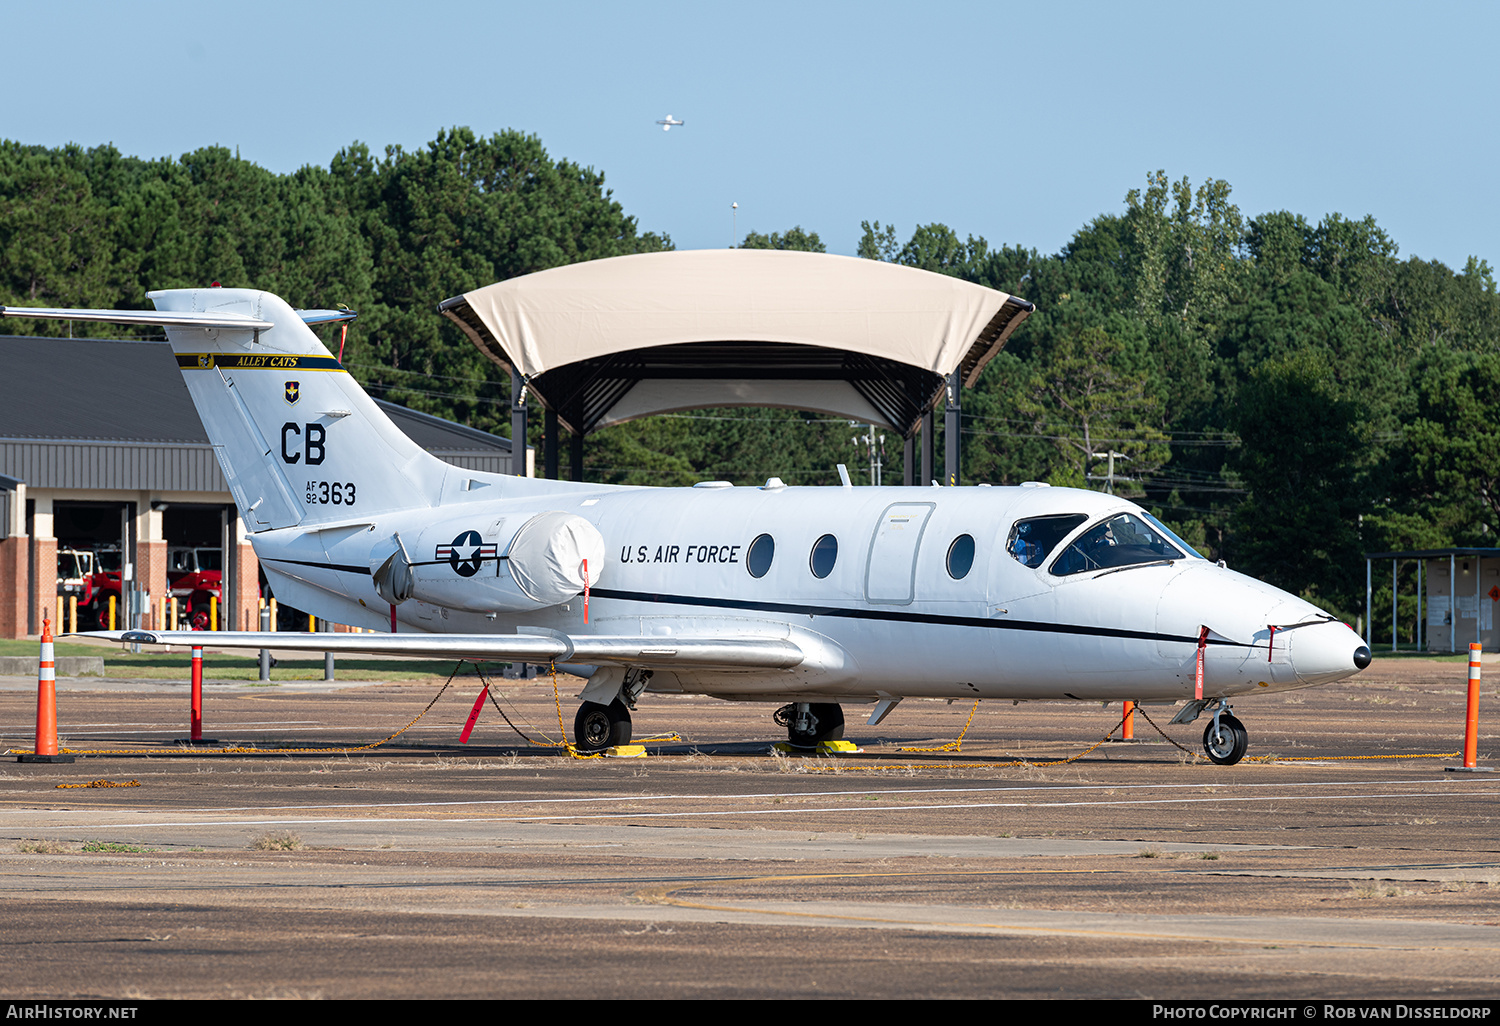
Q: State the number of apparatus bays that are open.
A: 2